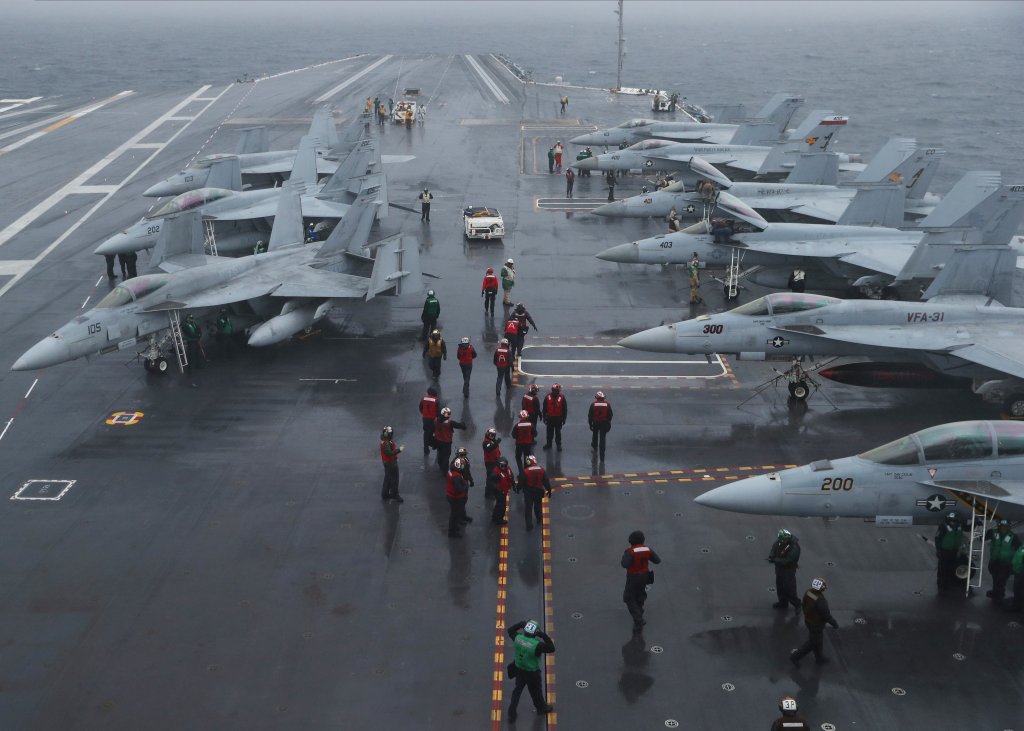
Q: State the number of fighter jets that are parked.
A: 9